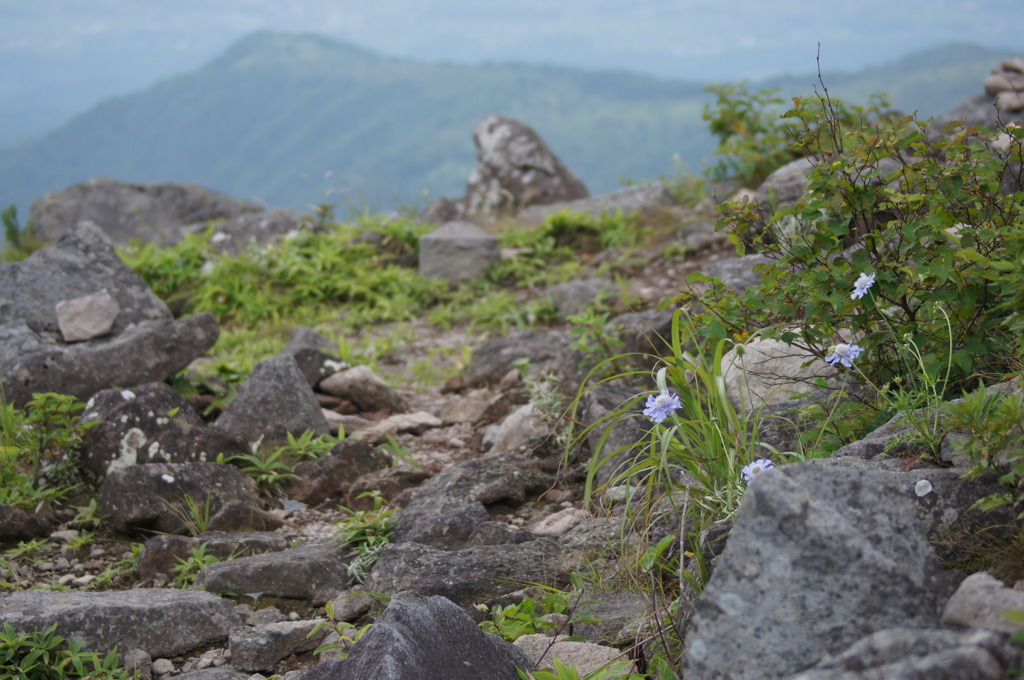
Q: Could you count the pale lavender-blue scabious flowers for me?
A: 4